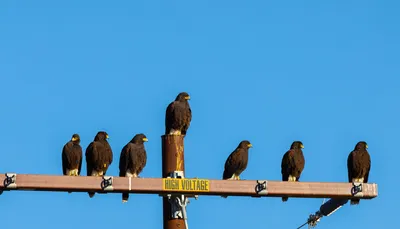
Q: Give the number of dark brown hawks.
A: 7